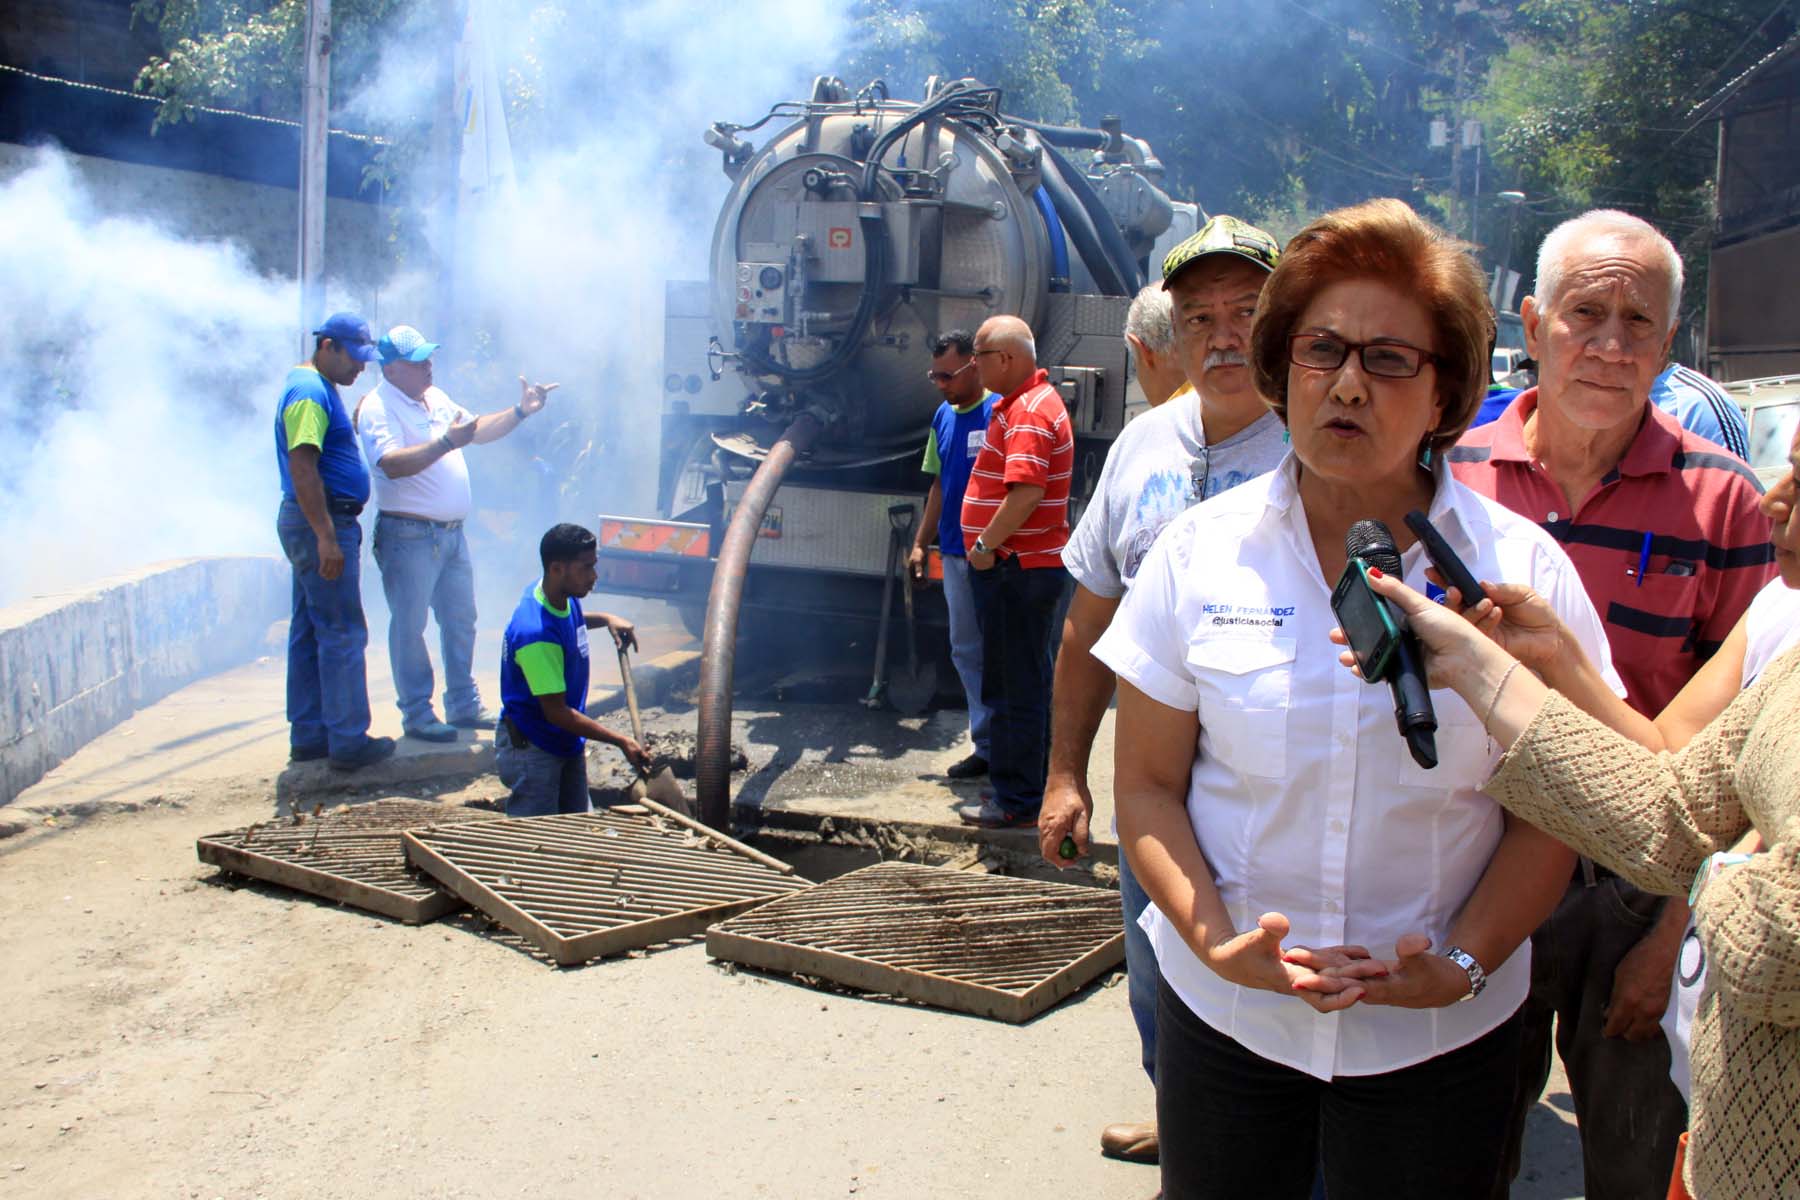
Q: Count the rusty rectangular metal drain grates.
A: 3